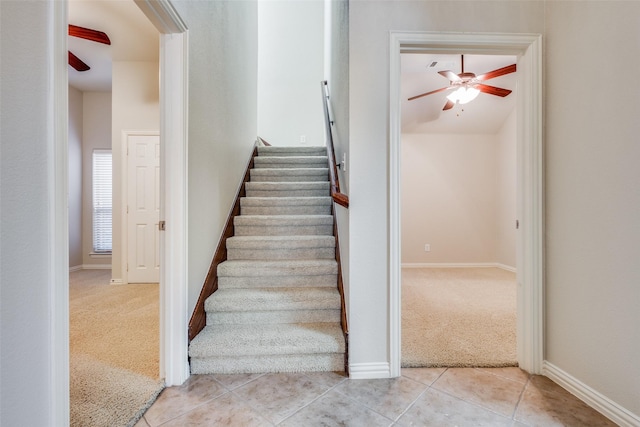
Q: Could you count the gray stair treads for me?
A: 10